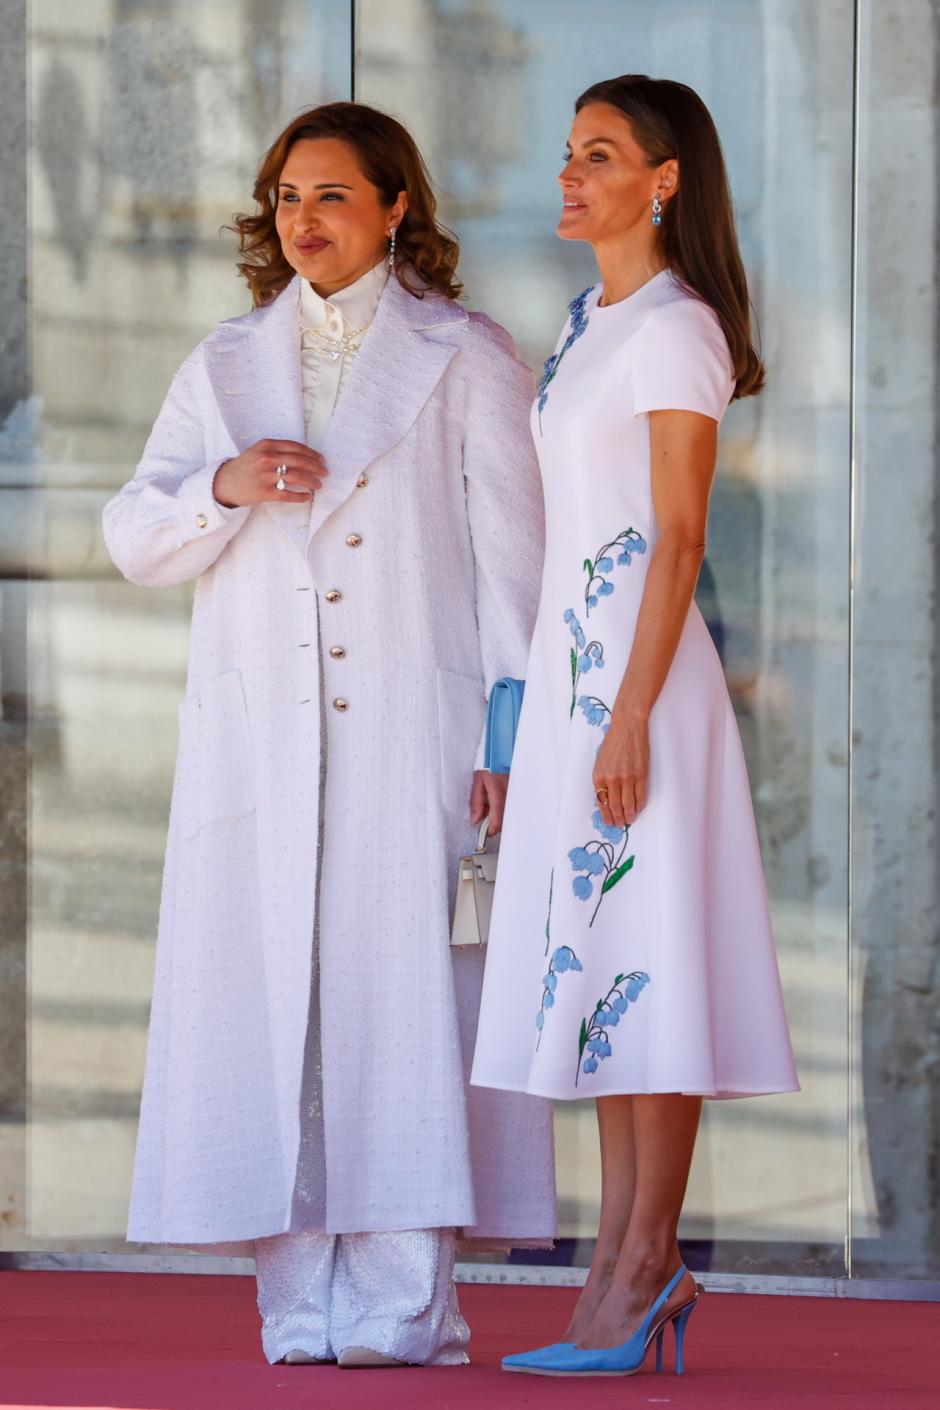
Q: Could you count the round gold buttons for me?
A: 6